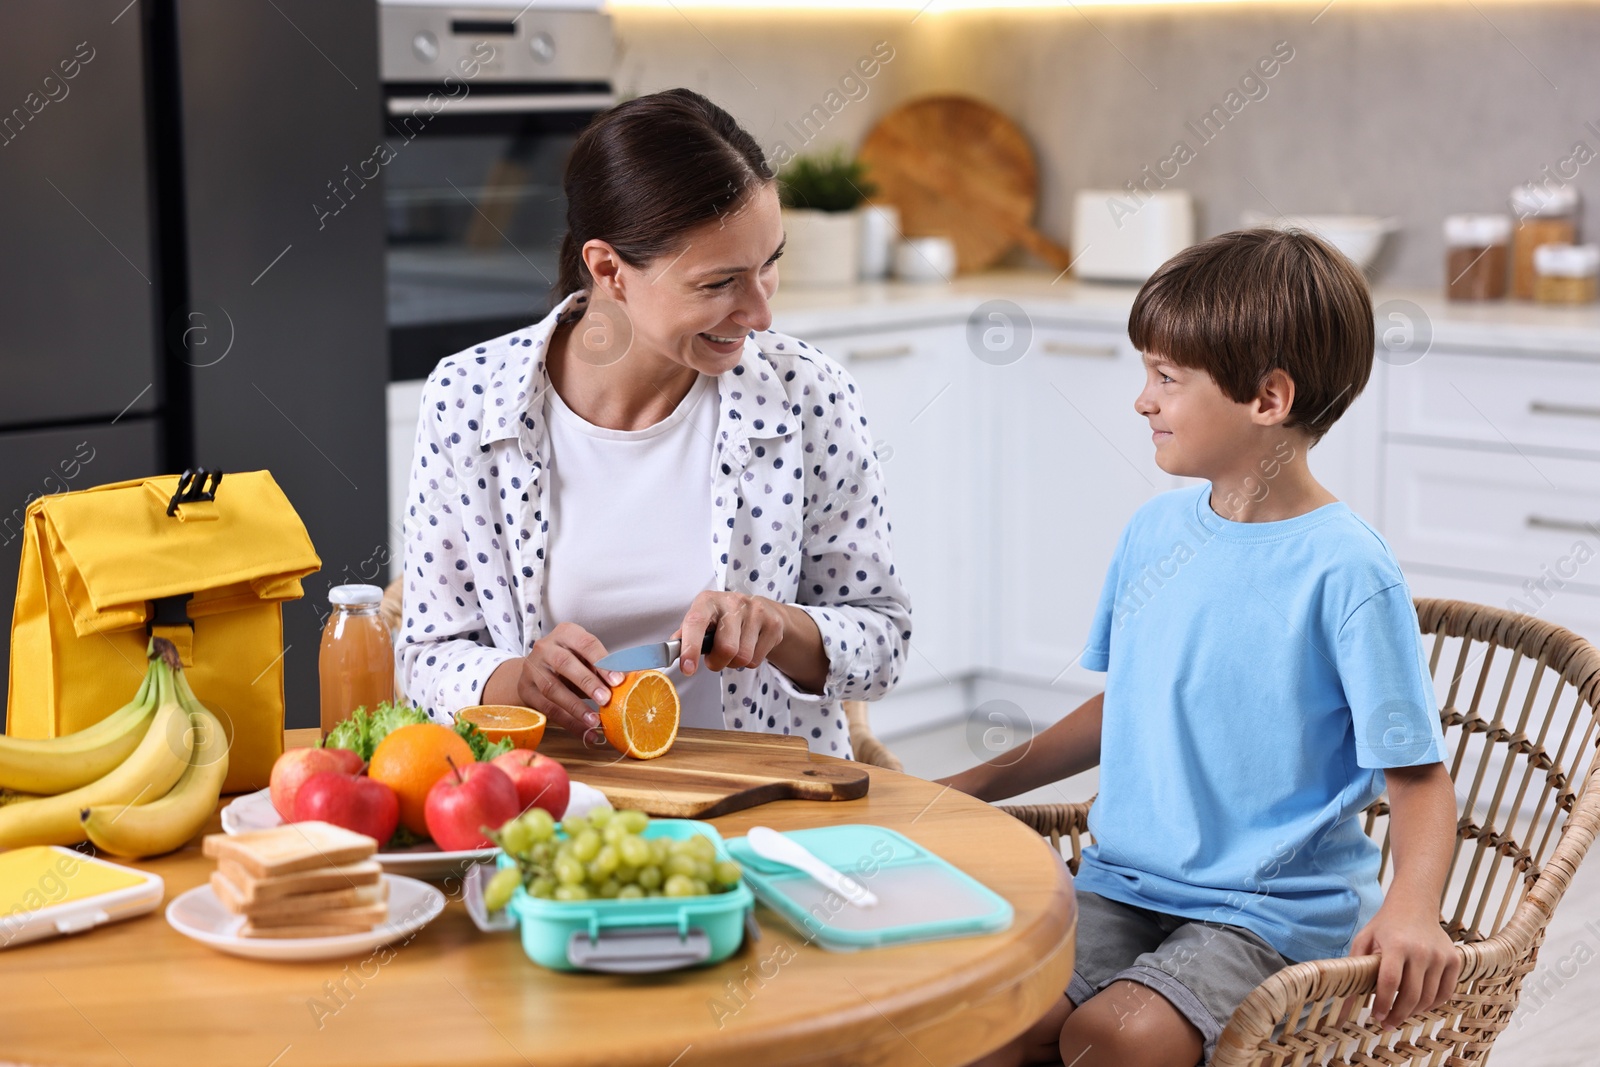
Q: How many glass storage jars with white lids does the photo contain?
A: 3